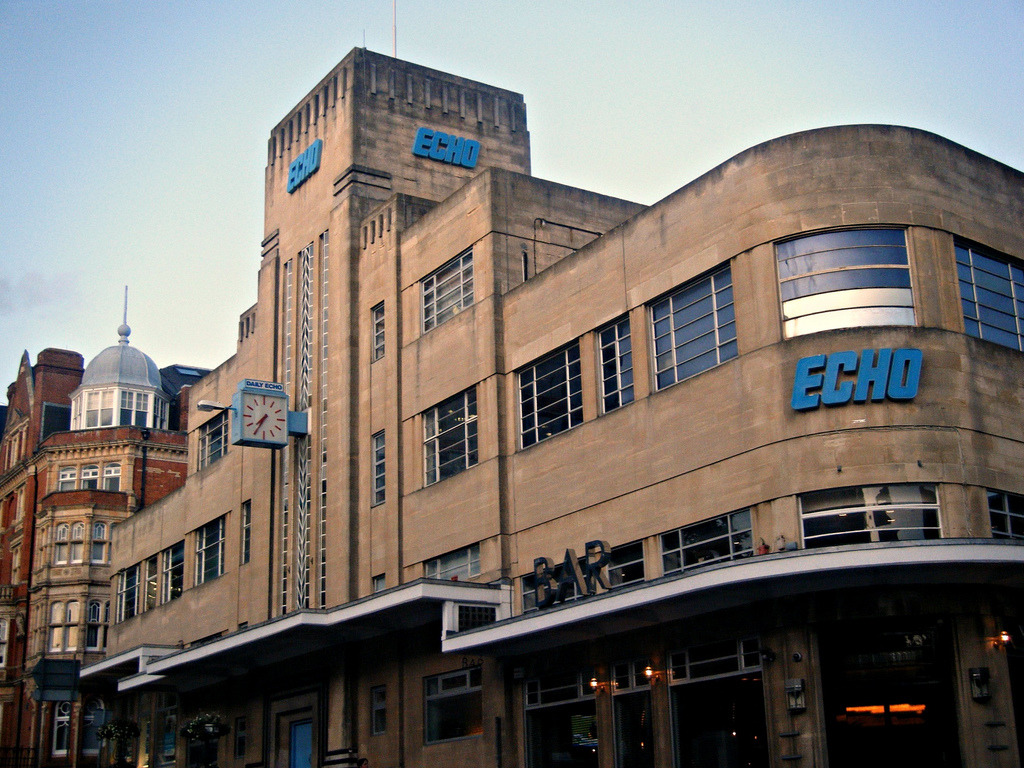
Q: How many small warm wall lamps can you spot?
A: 3